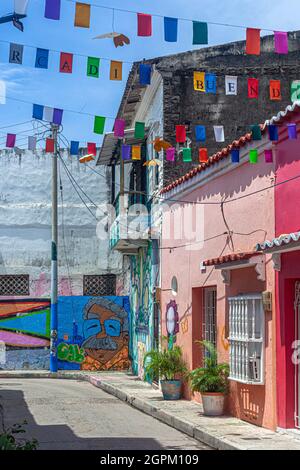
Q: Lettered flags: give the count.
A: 10